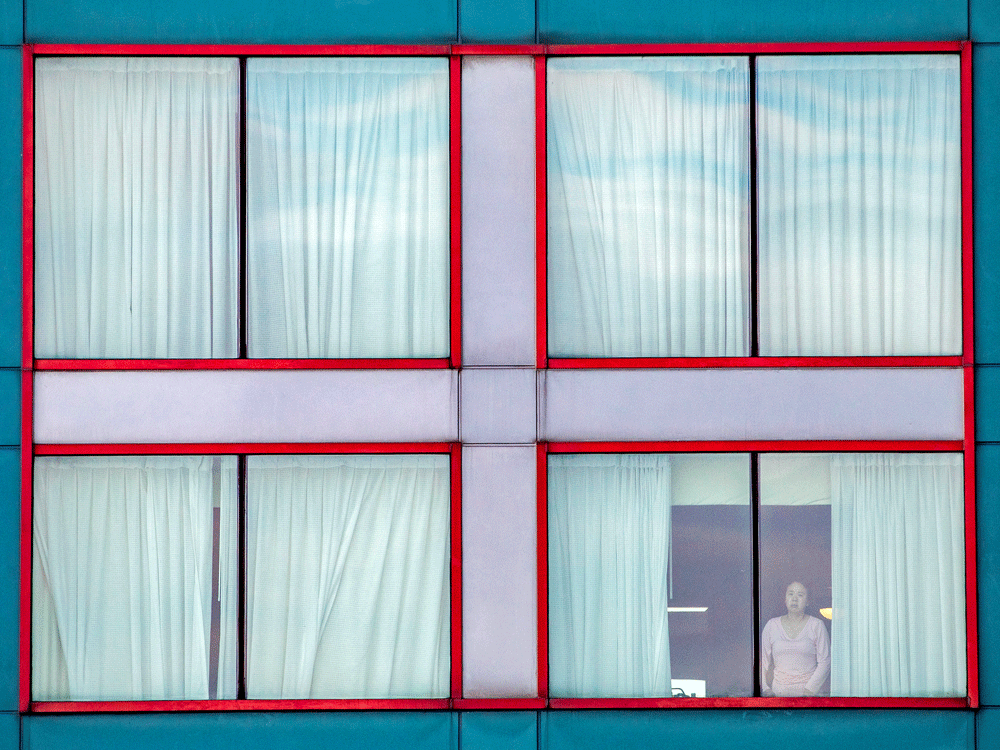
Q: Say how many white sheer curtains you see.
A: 8